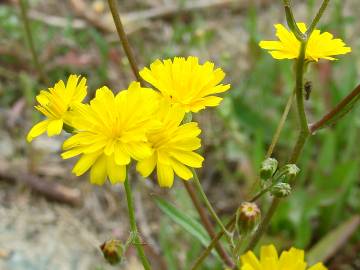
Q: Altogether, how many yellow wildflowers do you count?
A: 6